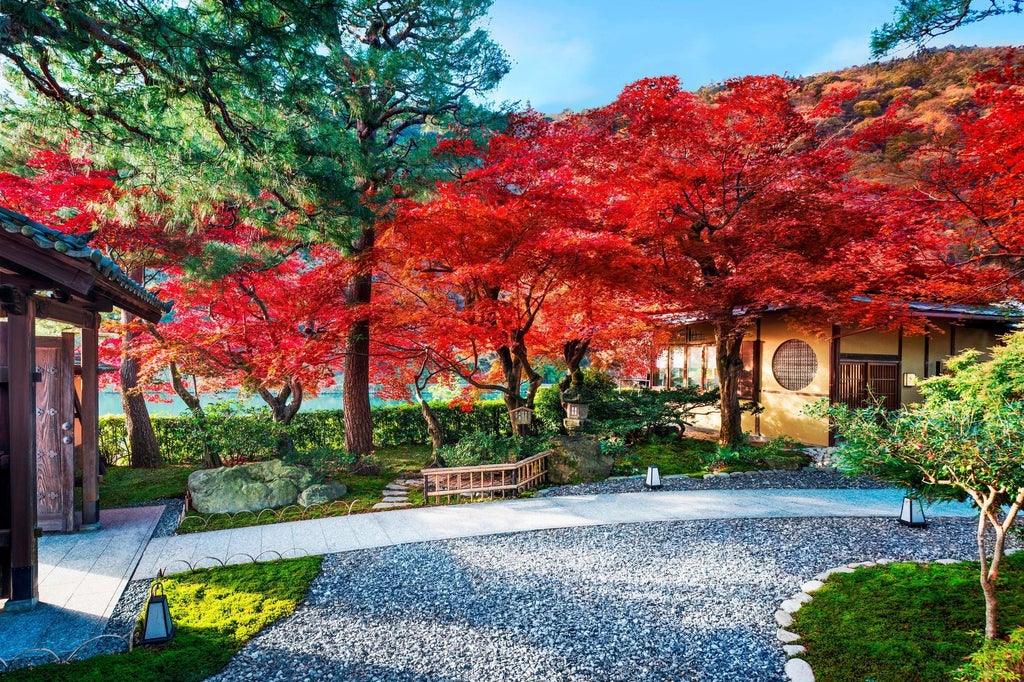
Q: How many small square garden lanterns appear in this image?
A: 3